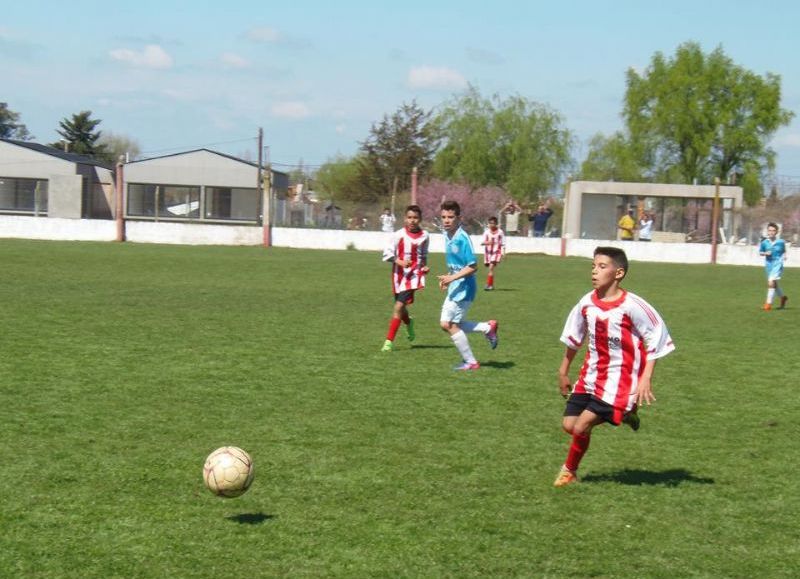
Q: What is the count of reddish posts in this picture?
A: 5